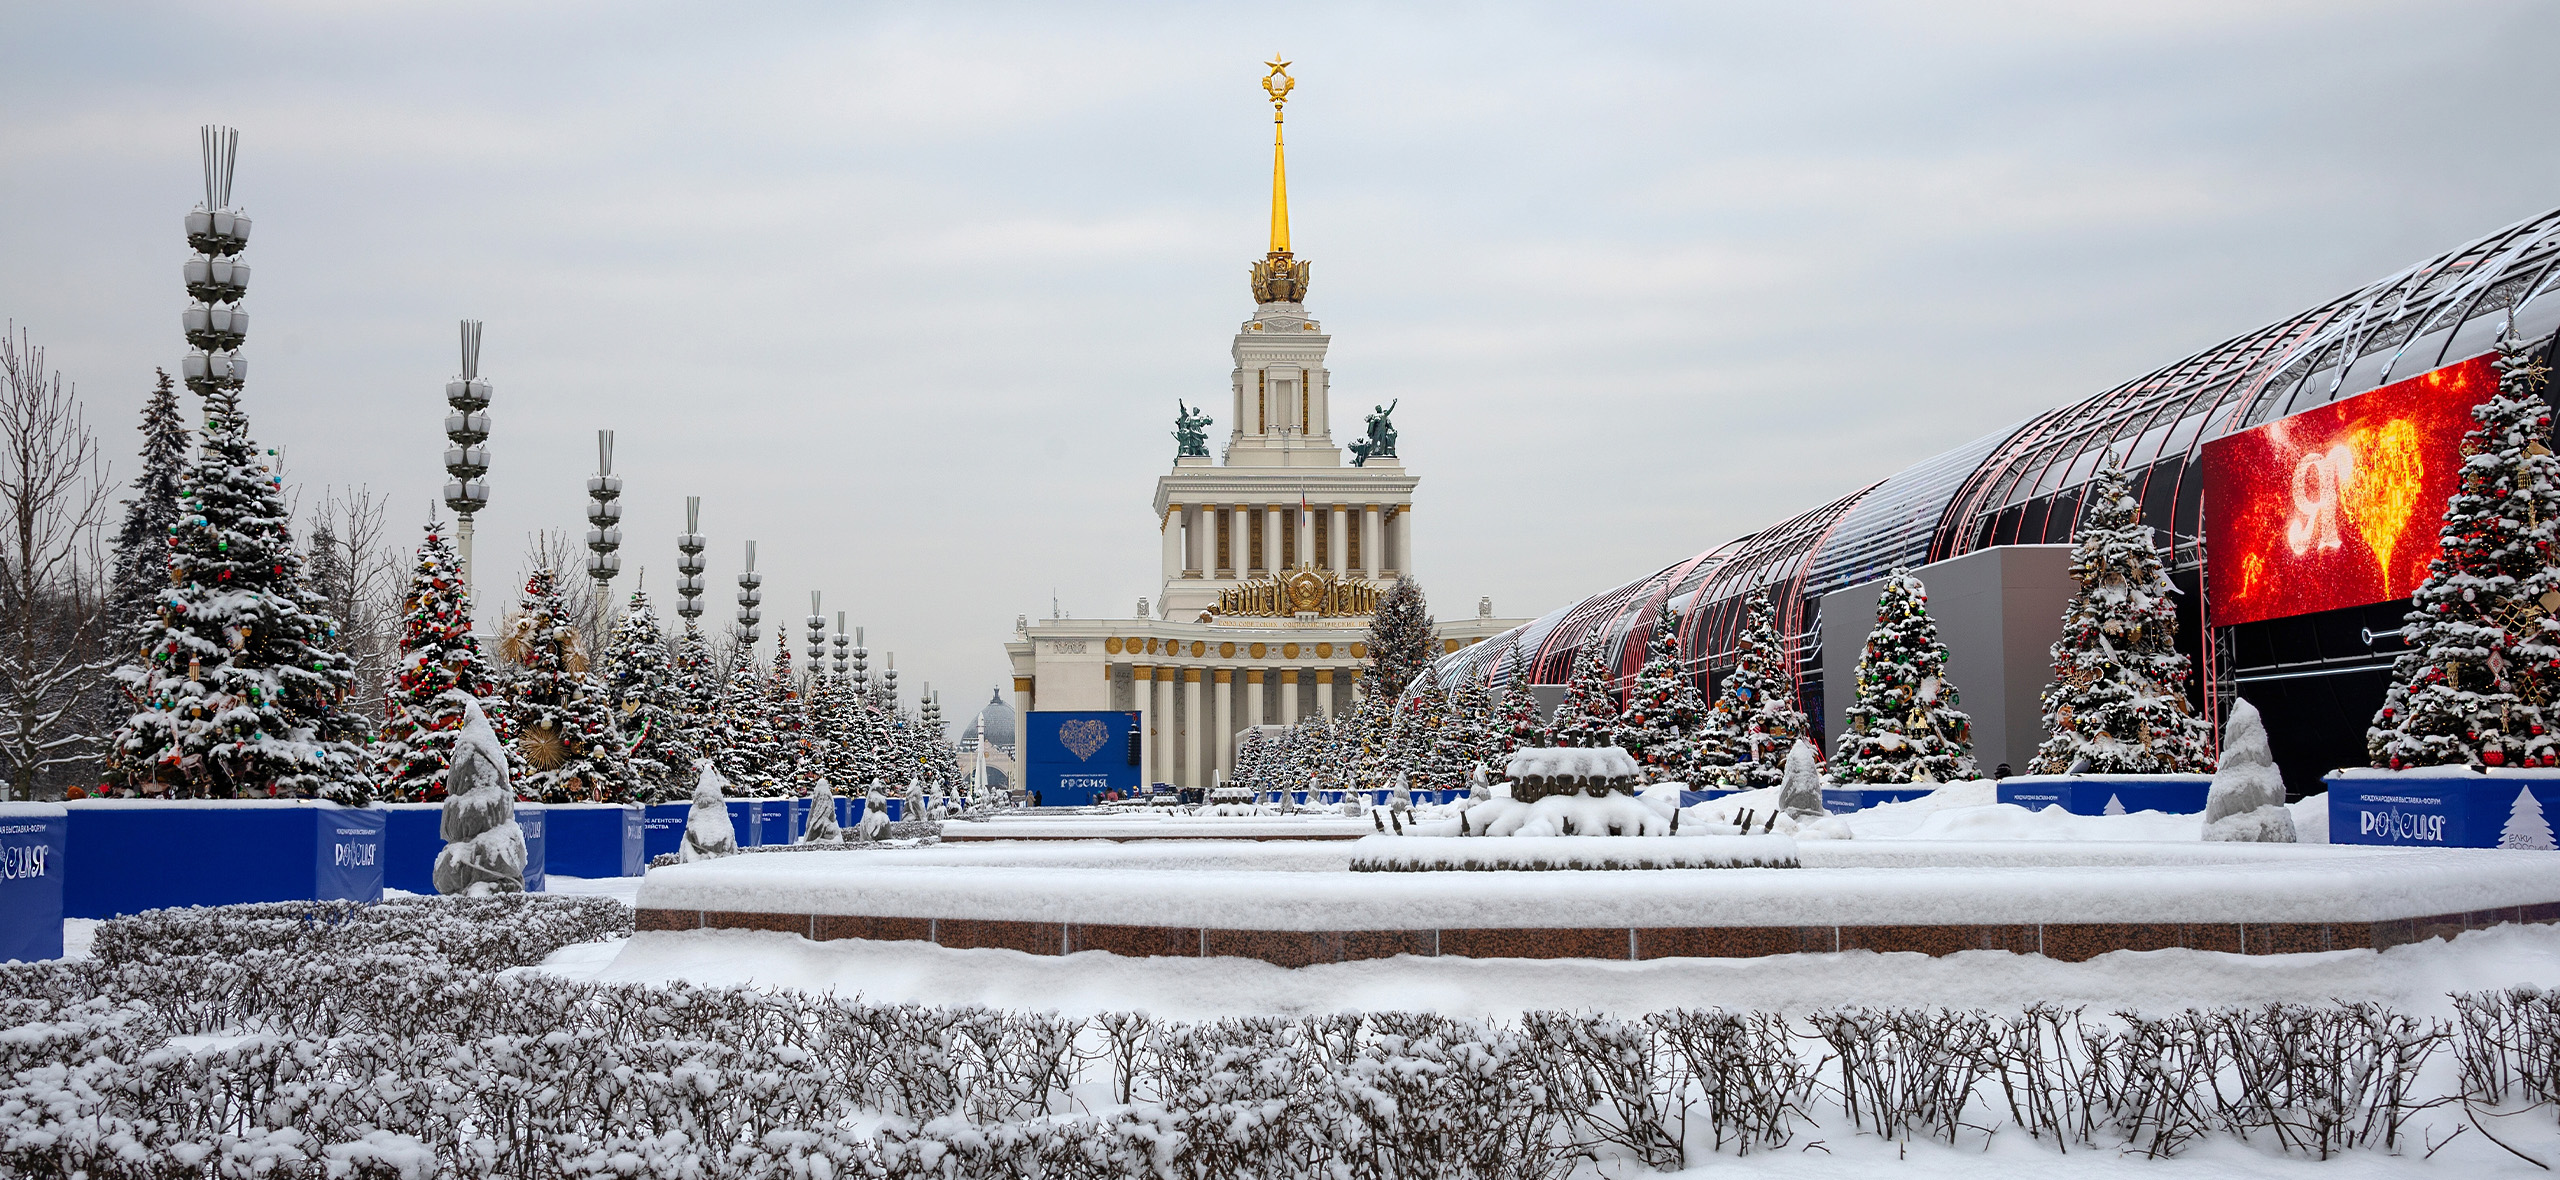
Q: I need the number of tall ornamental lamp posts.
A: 11